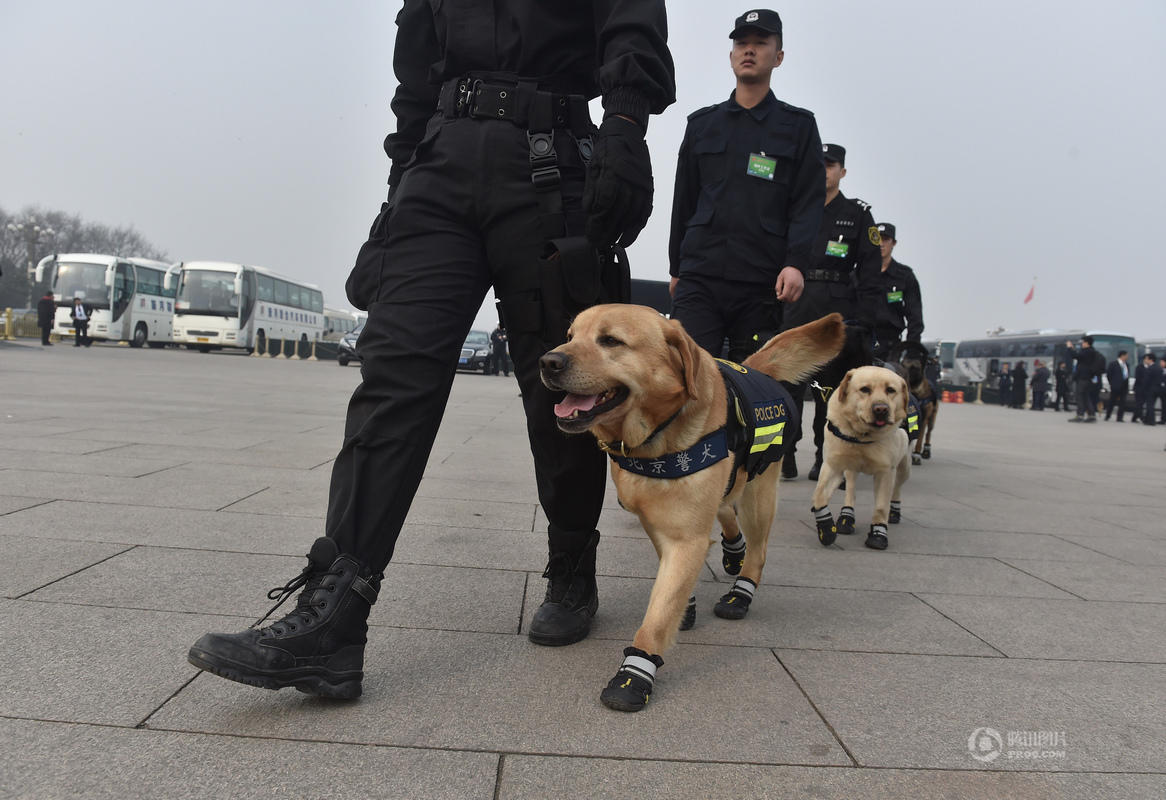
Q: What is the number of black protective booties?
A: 10